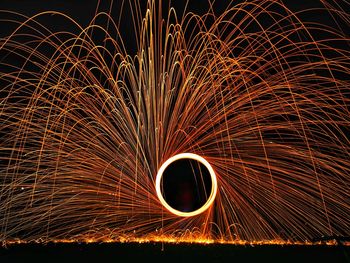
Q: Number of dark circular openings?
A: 1